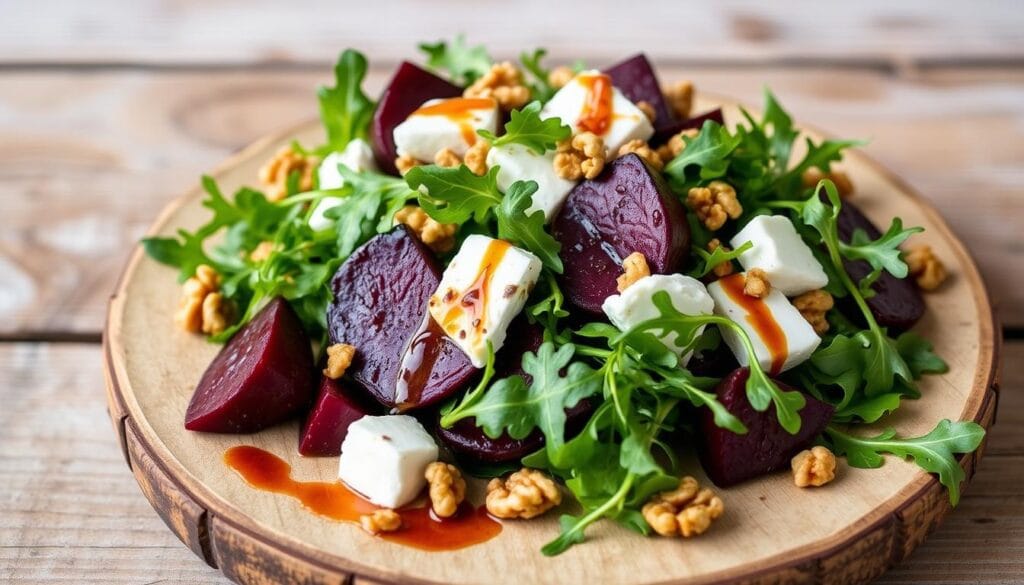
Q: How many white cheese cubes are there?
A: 9